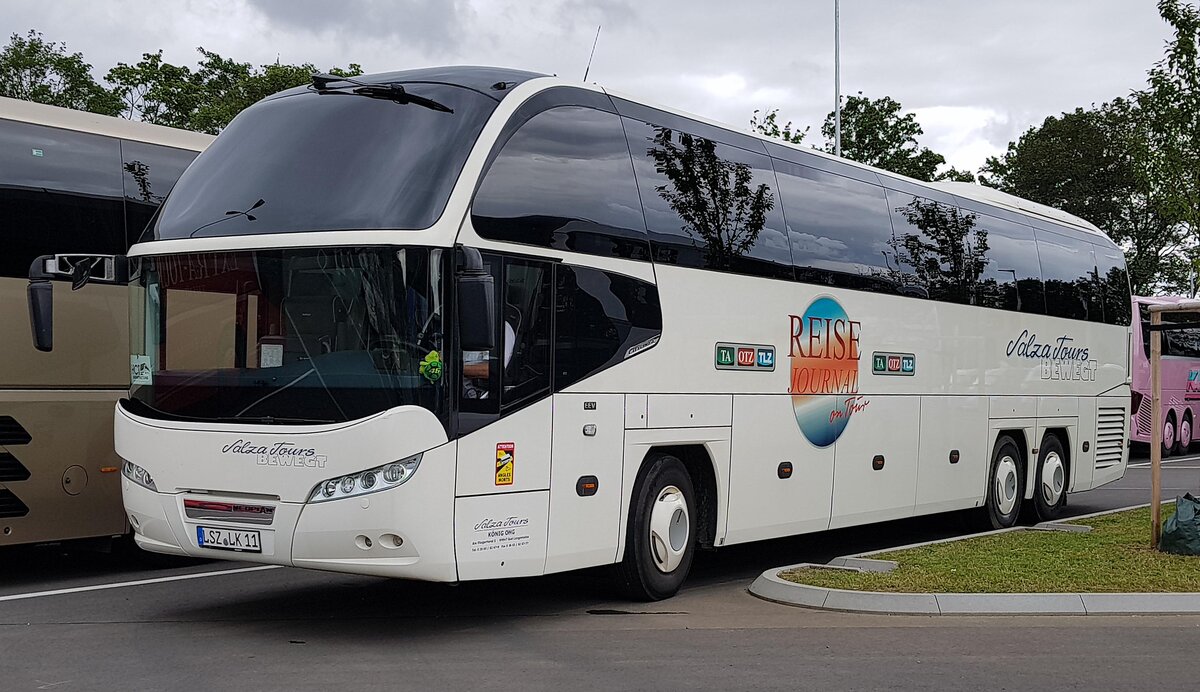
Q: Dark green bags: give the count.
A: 1